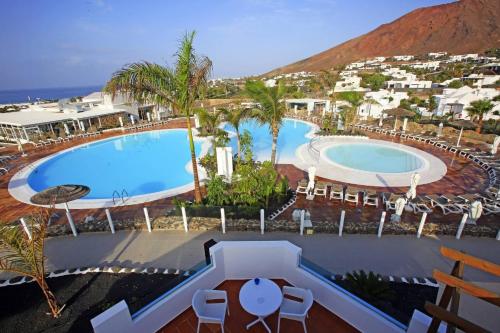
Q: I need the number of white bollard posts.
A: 12